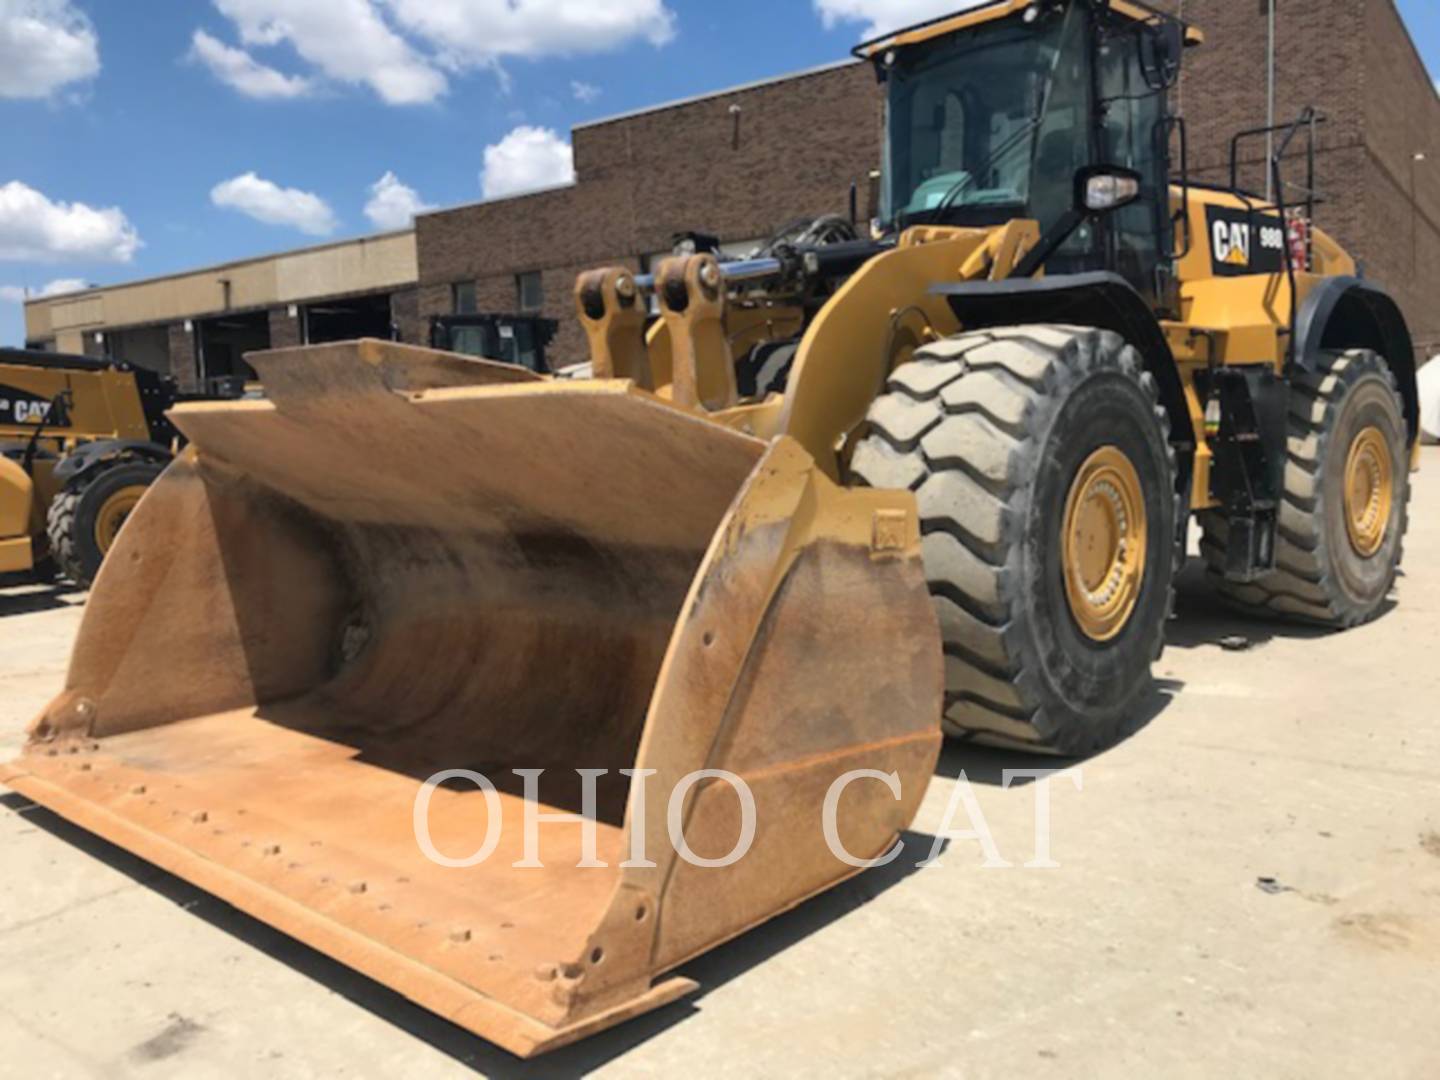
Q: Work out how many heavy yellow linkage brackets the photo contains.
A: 2